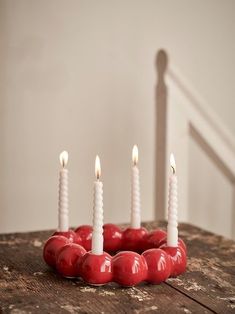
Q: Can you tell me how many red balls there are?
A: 12